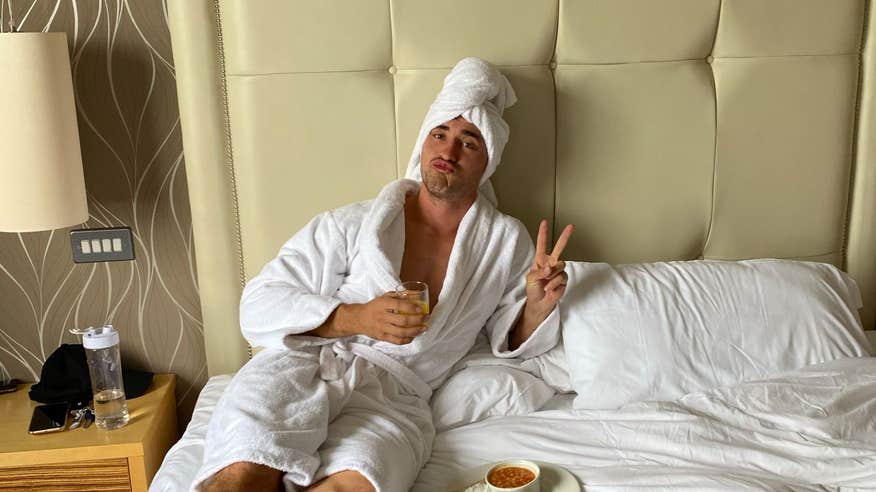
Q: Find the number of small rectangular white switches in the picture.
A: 4